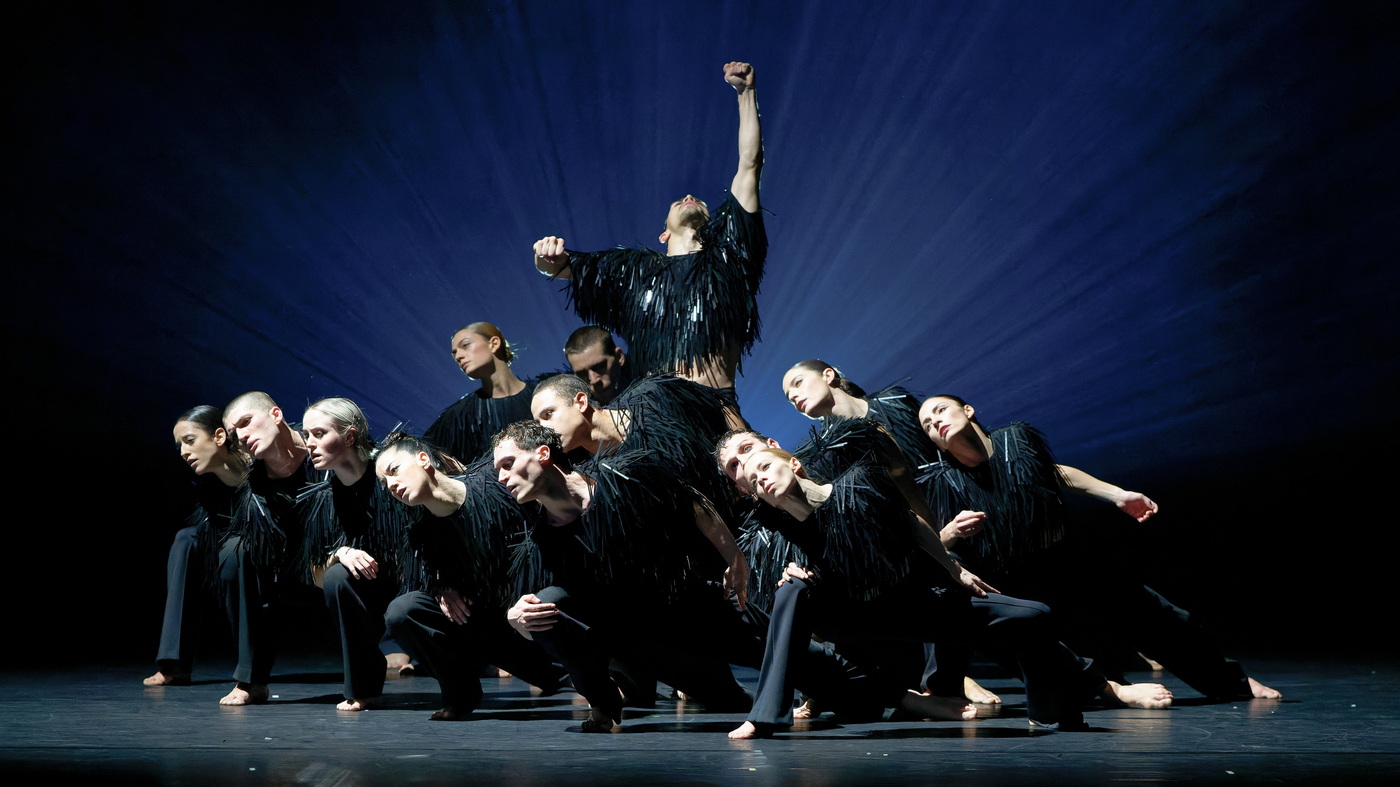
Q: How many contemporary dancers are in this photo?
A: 13